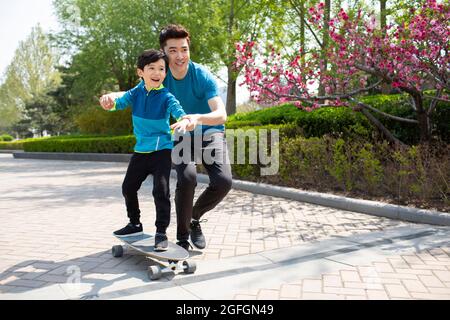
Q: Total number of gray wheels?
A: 3